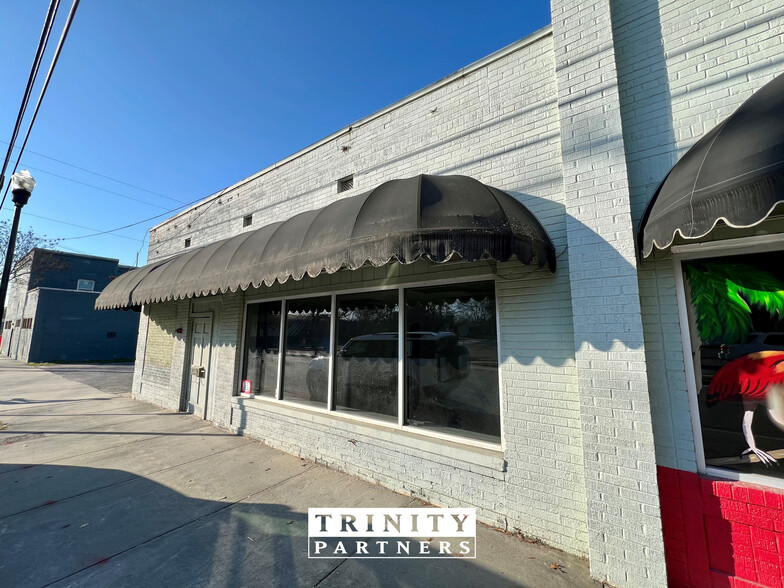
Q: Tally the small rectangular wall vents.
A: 3